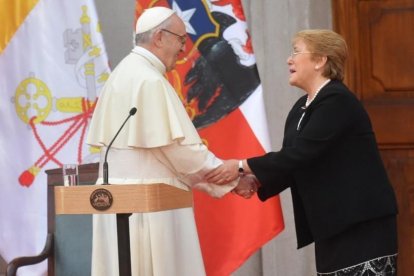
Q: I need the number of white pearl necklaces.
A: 1